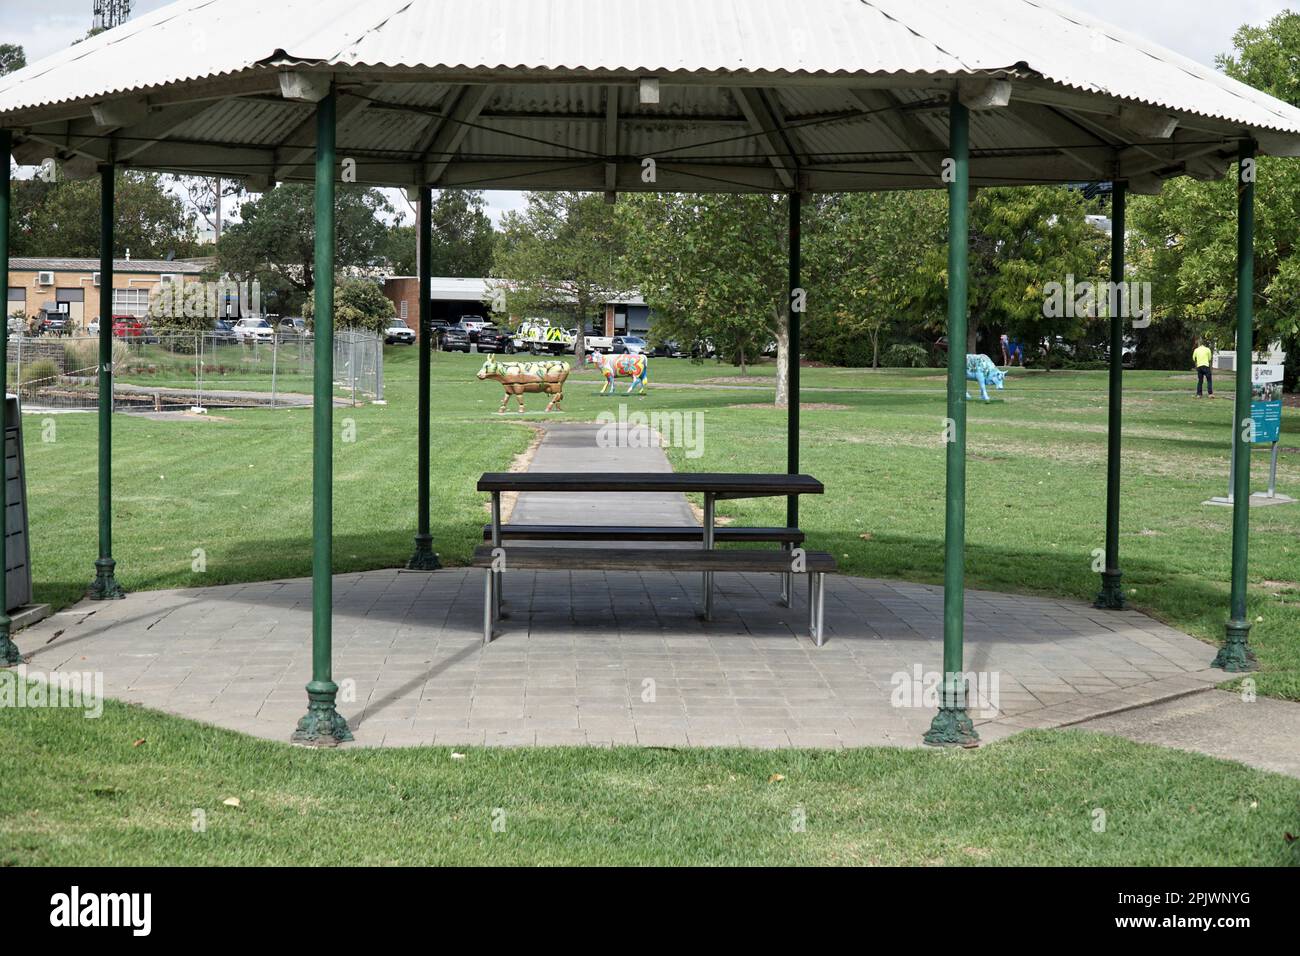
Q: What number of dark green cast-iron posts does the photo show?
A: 8